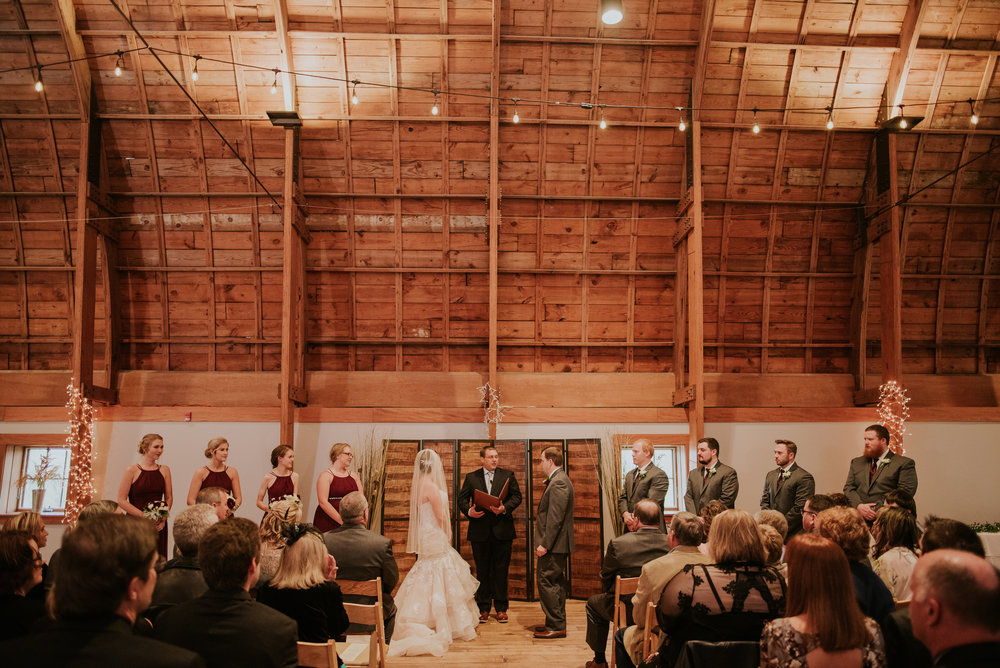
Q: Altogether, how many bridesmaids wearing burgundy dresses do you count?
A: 4